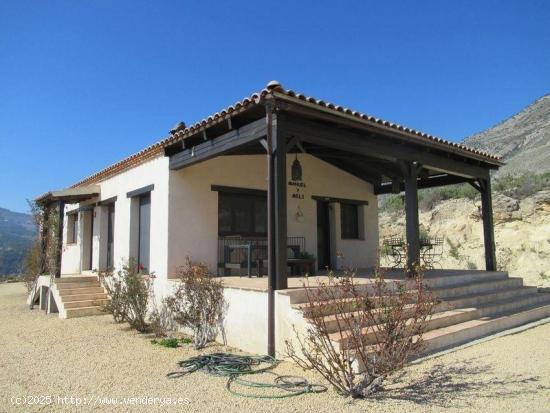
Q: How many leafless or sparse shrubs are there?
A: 3